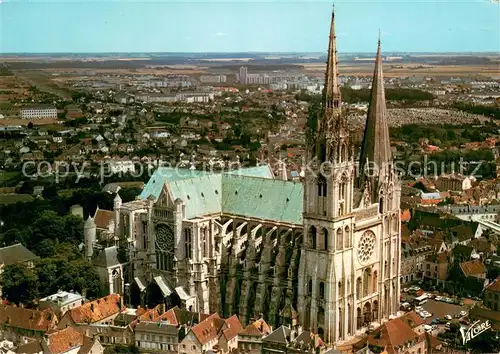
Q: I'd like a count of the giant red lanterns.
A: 0